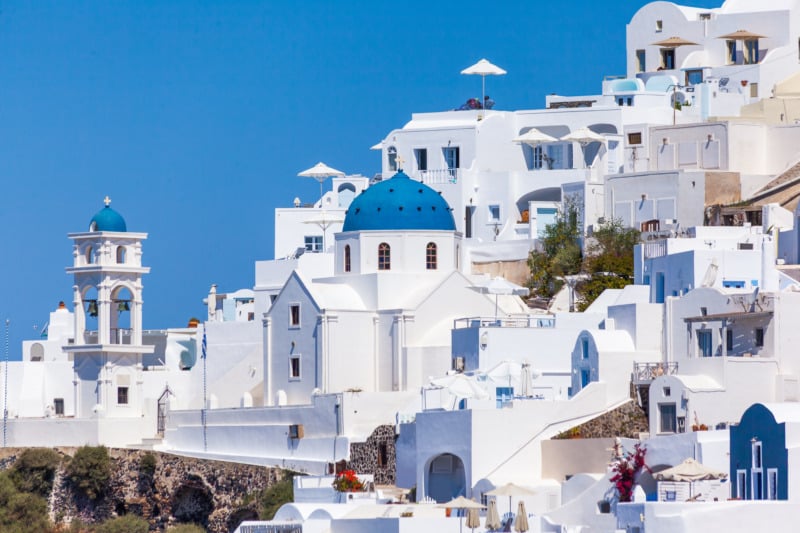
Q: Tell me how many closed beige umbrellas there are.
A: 3